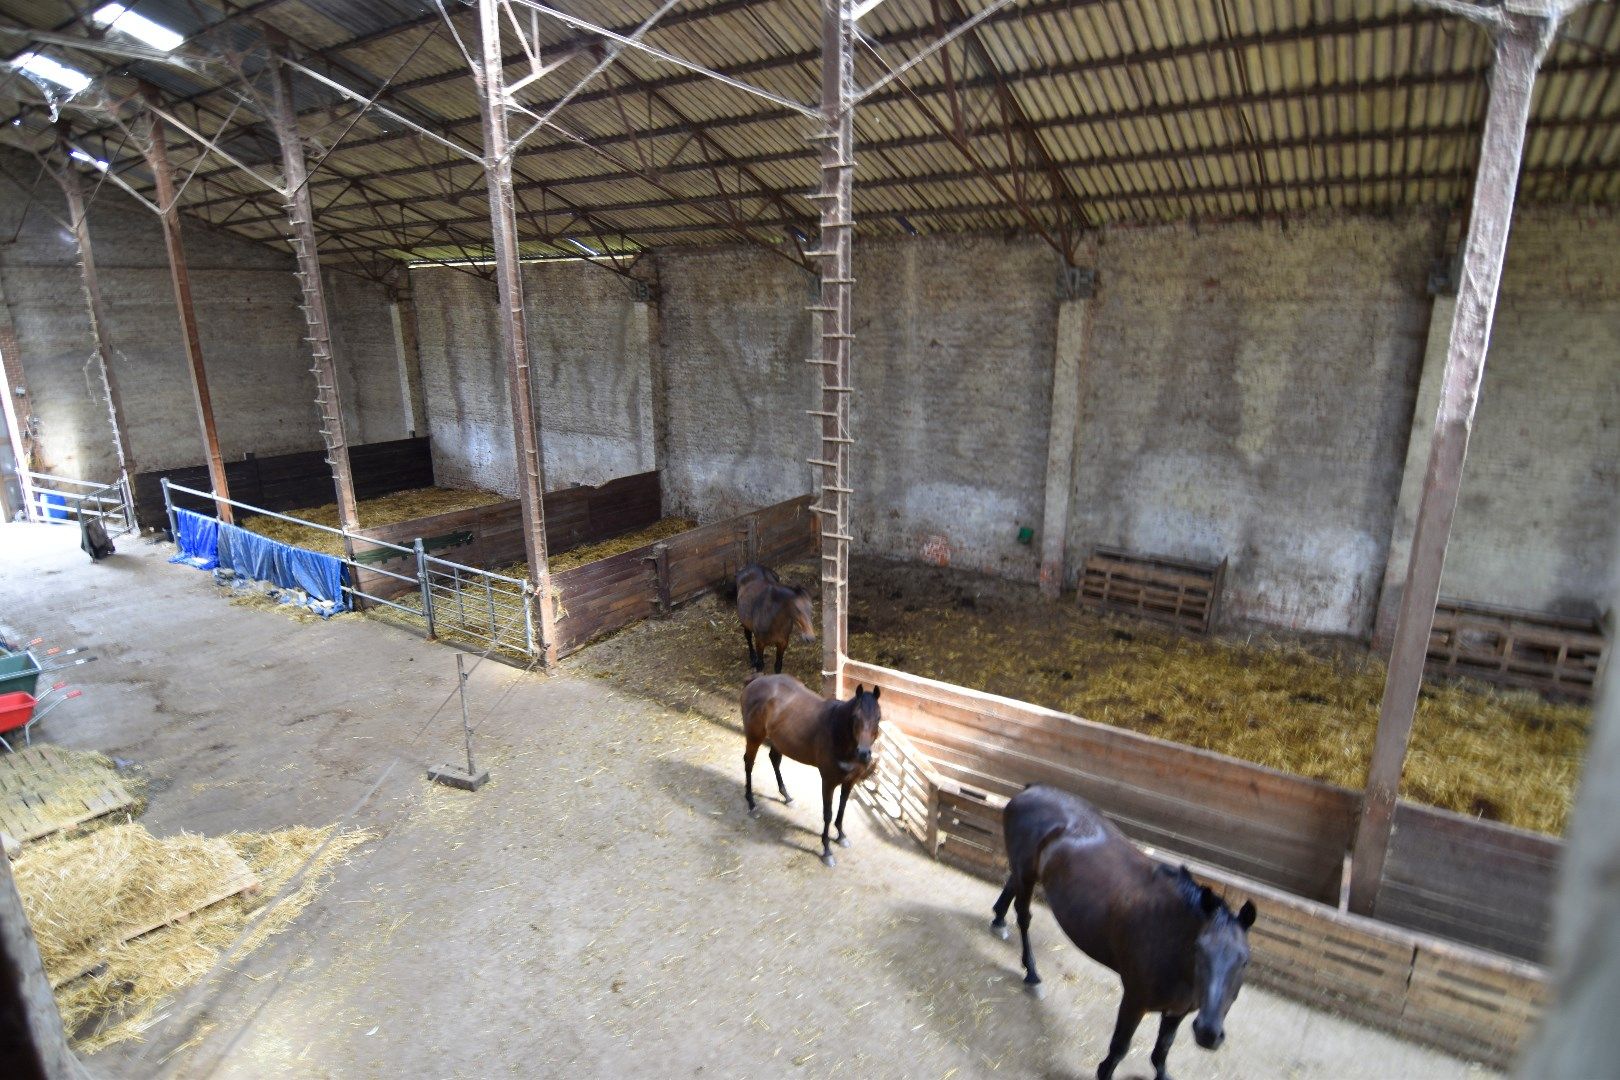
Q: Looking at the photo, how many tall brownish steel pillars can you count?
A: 6